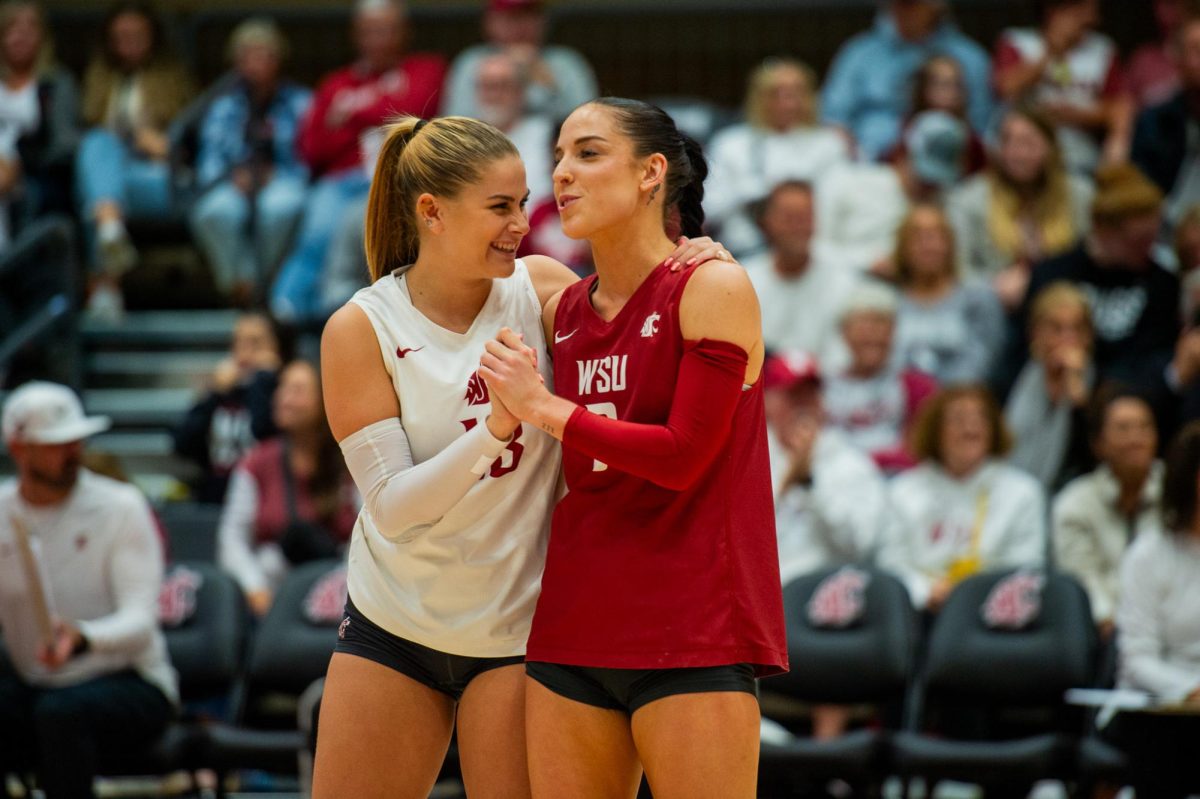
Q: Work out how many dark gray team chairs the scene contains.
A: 4